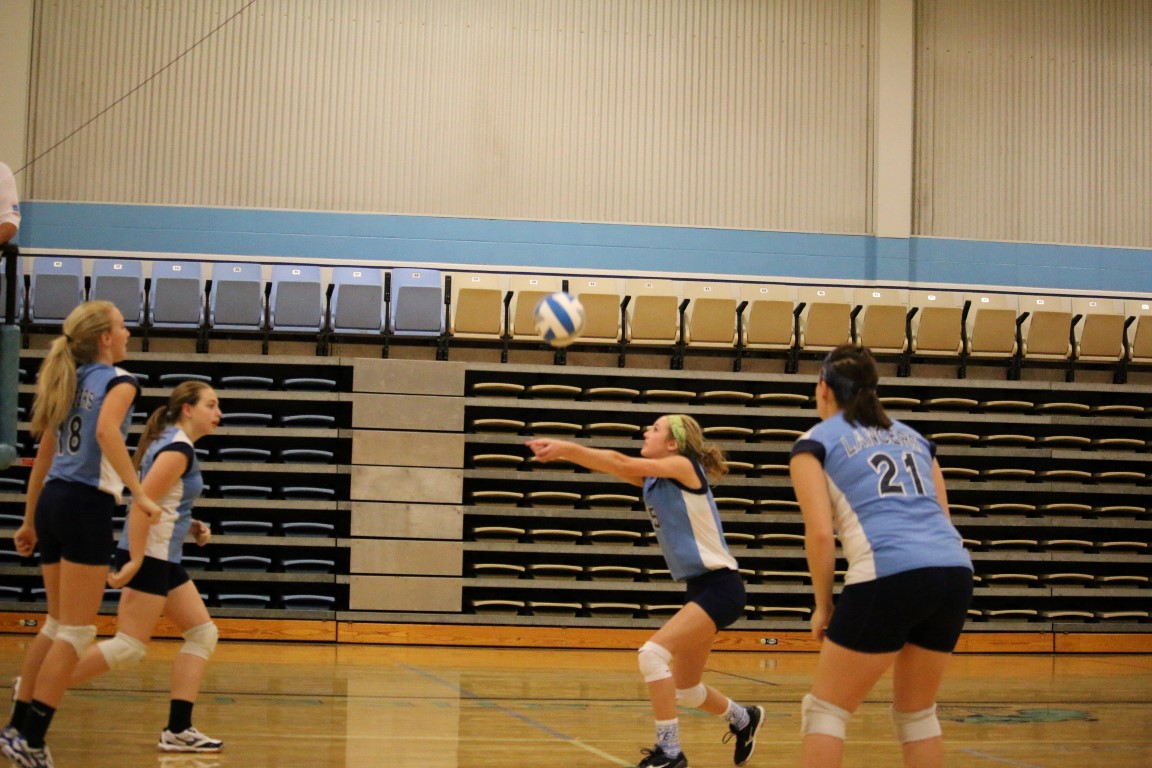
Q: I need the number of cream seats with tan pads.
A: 13